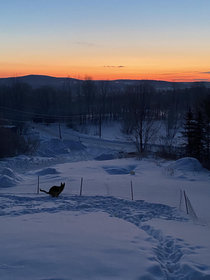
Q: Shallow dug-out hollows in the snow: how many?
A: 1